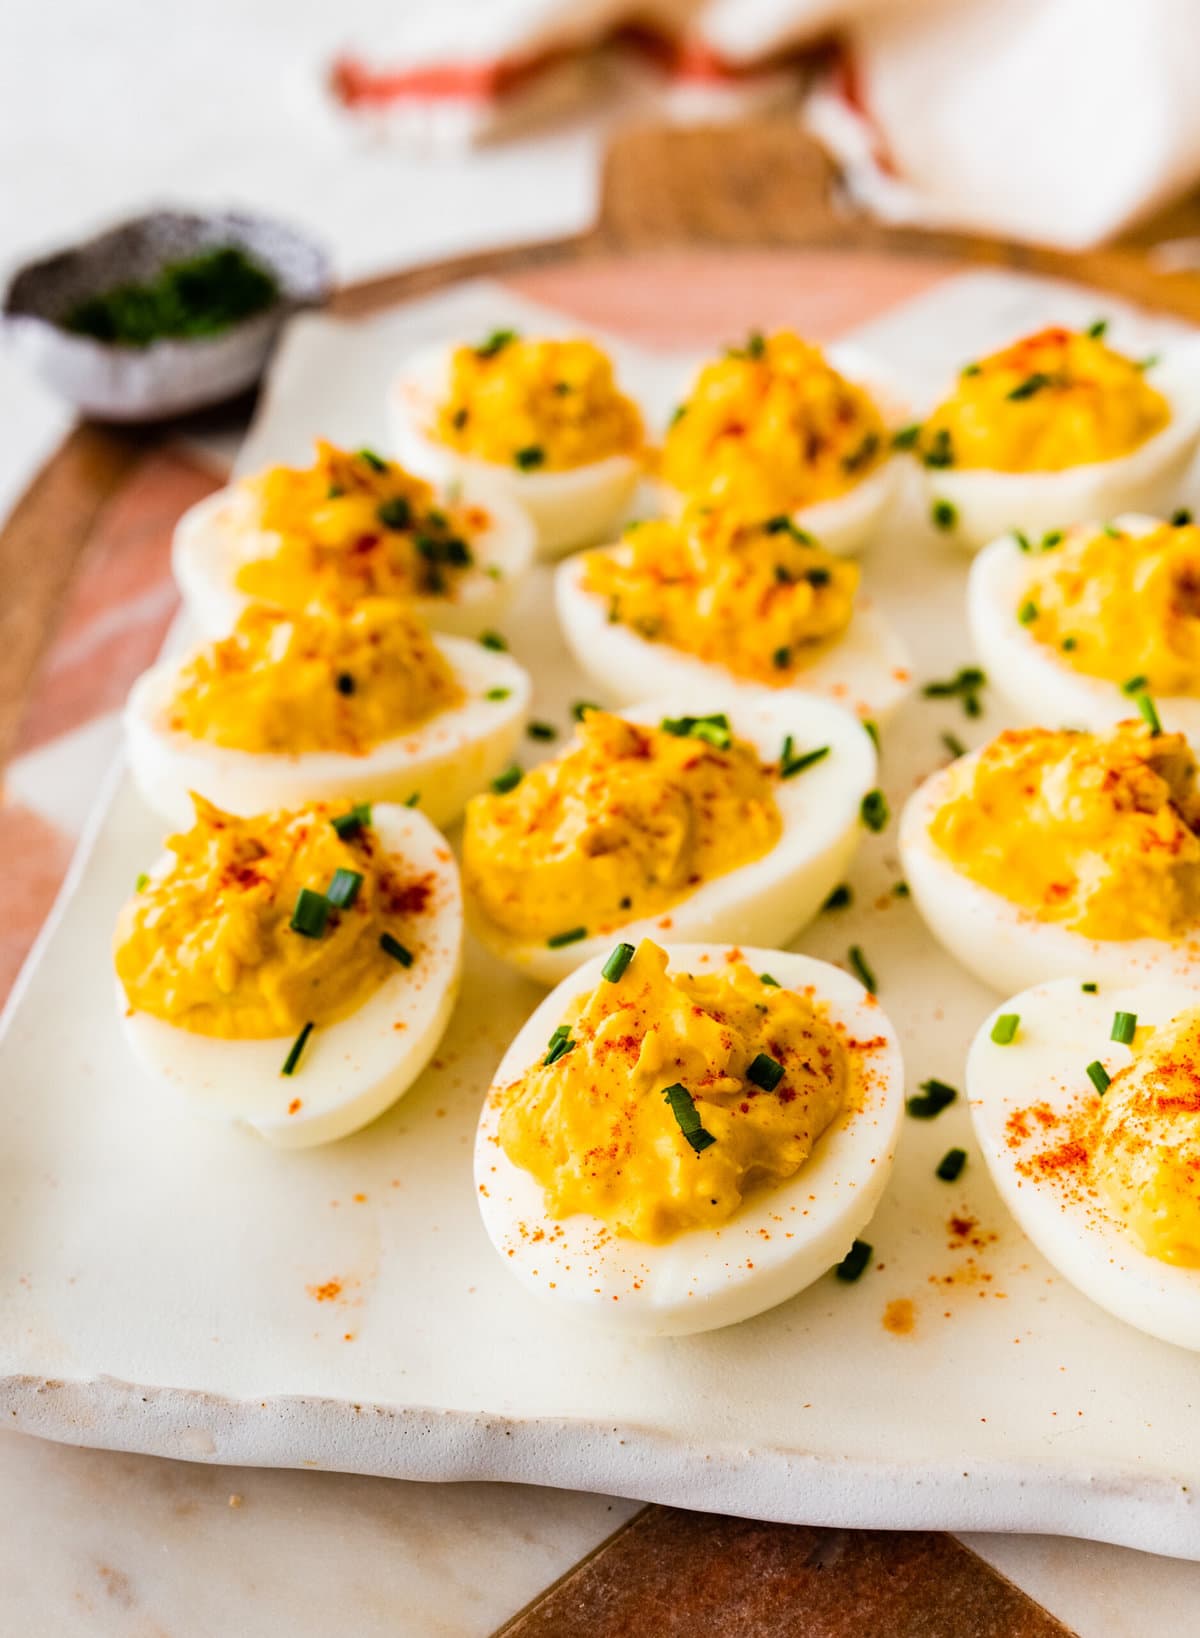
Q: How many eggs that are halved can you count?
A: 12